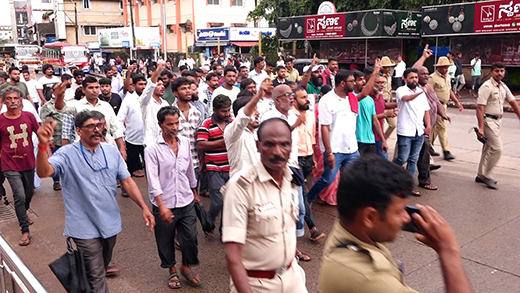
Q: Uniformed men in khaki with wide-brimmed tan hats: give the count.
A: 2